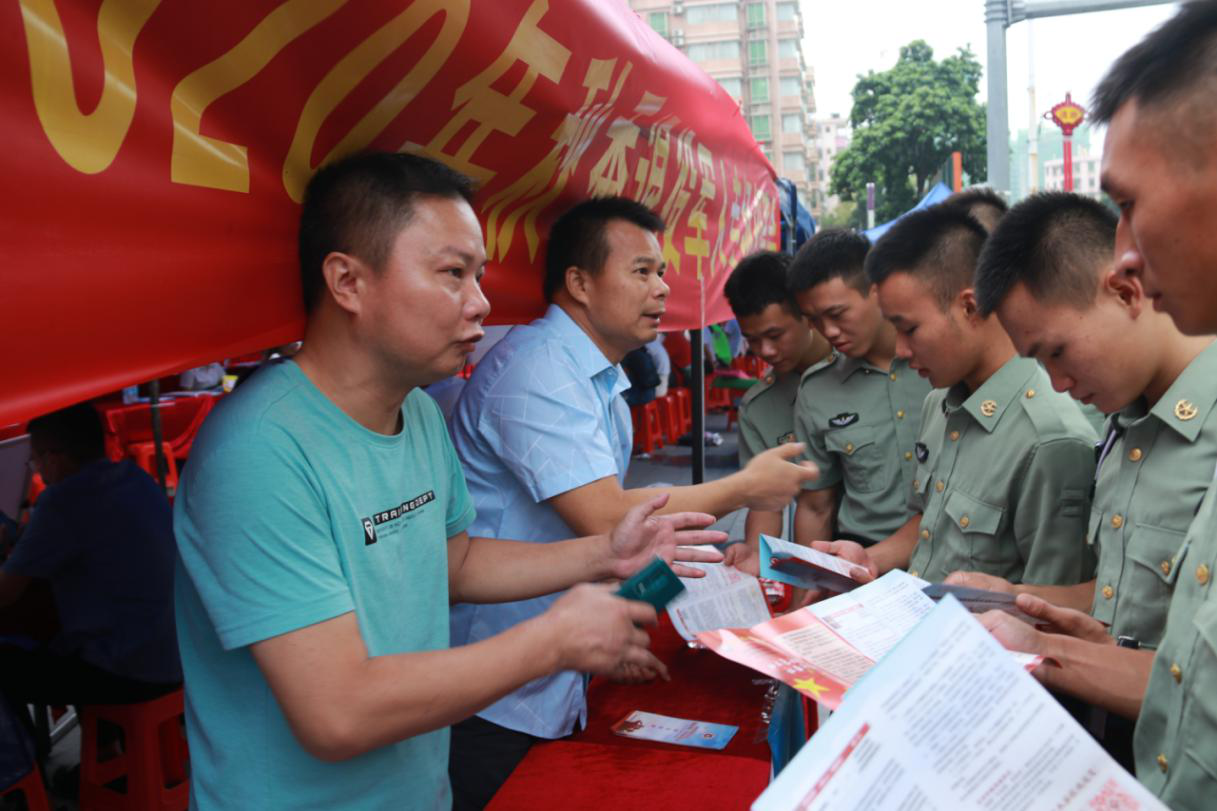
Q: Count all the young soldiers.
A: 6